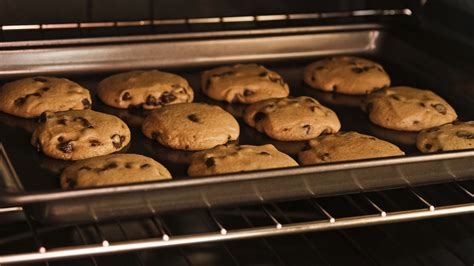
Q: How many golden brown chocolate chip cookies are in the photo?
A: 12